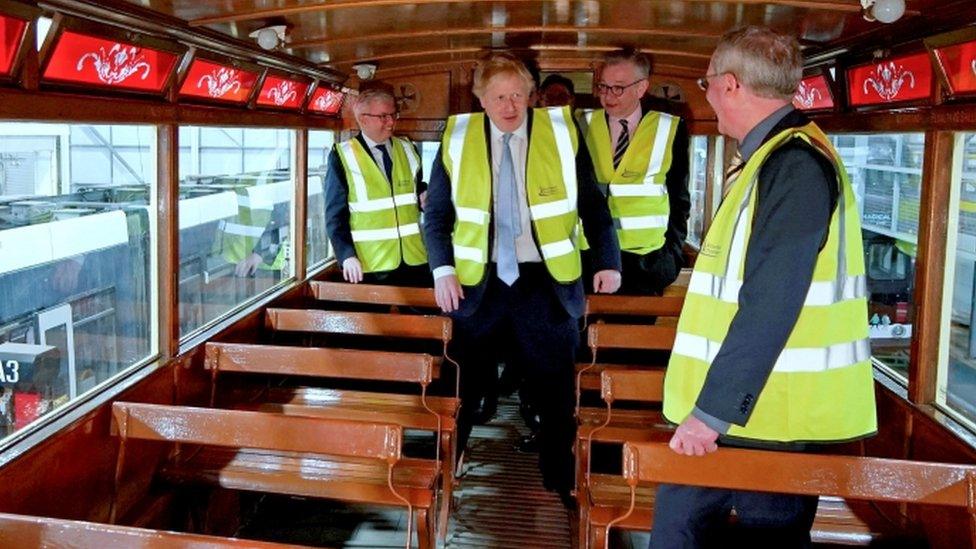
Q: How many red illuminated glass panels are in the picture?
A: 8